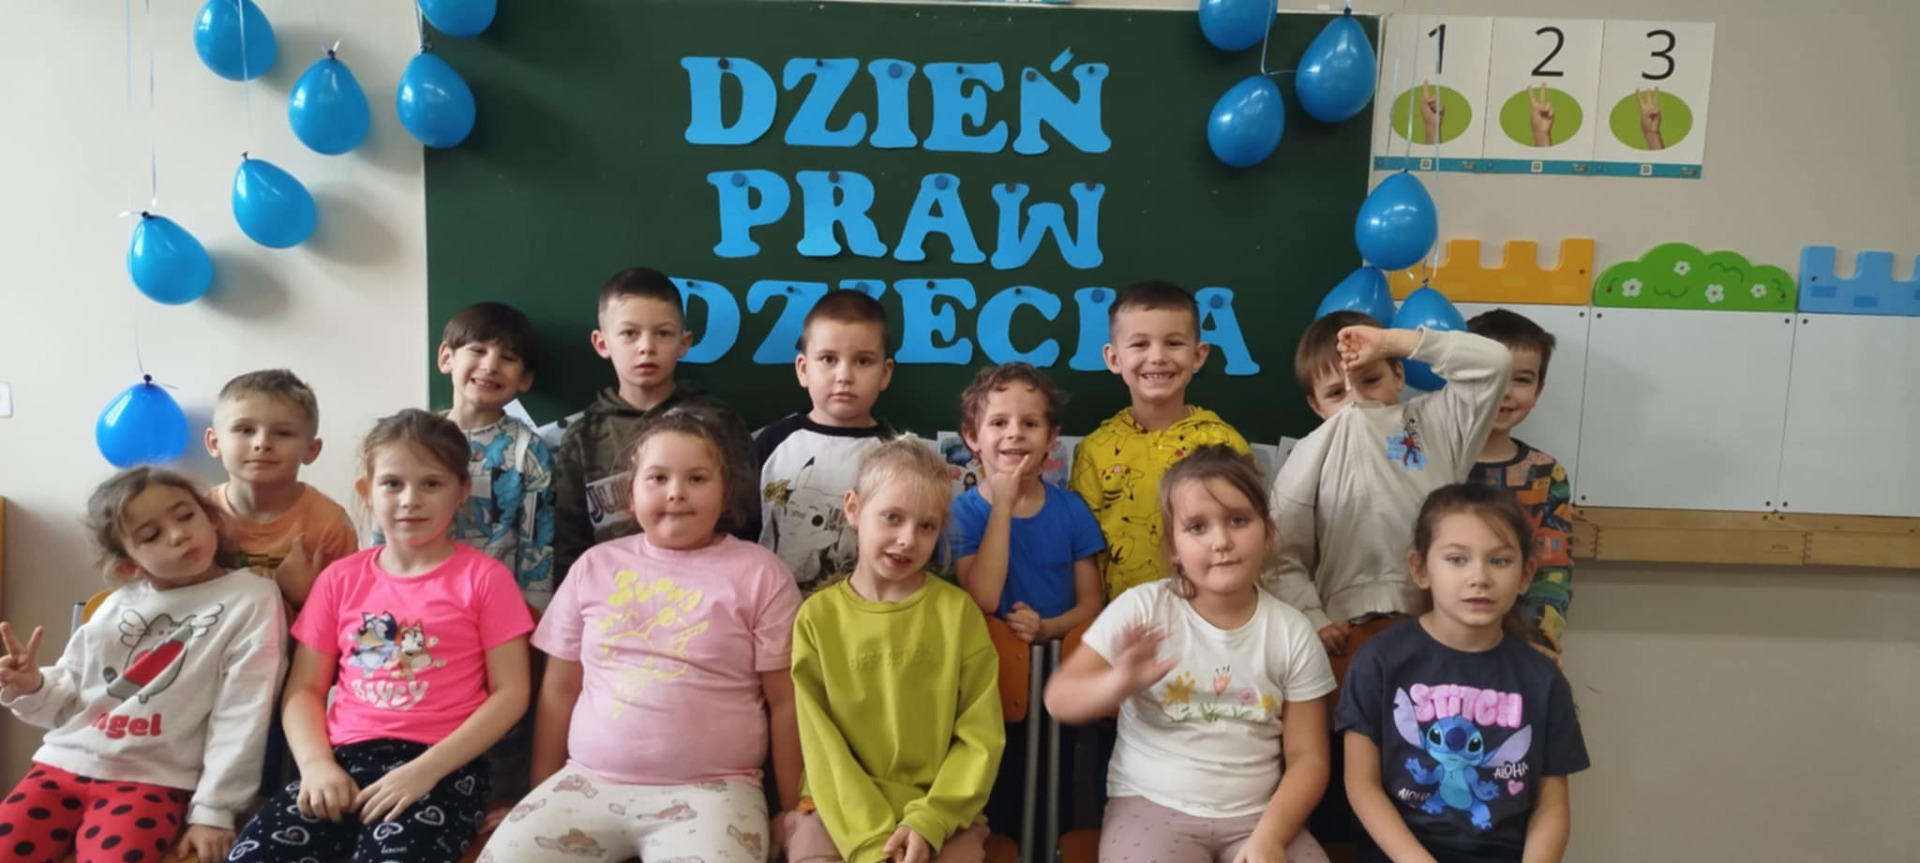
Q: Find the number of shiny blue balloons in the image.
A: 13